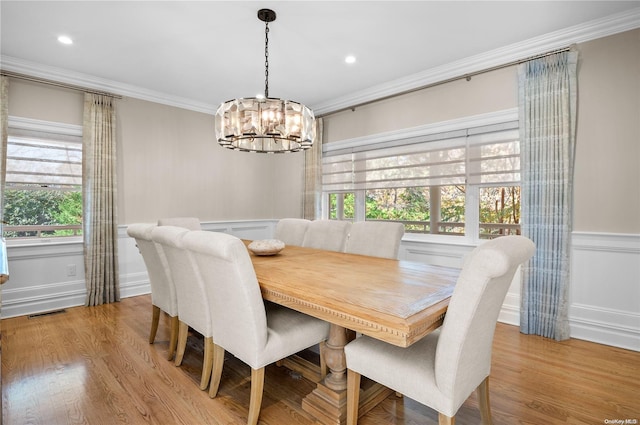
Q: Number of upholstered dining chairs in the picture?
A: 8